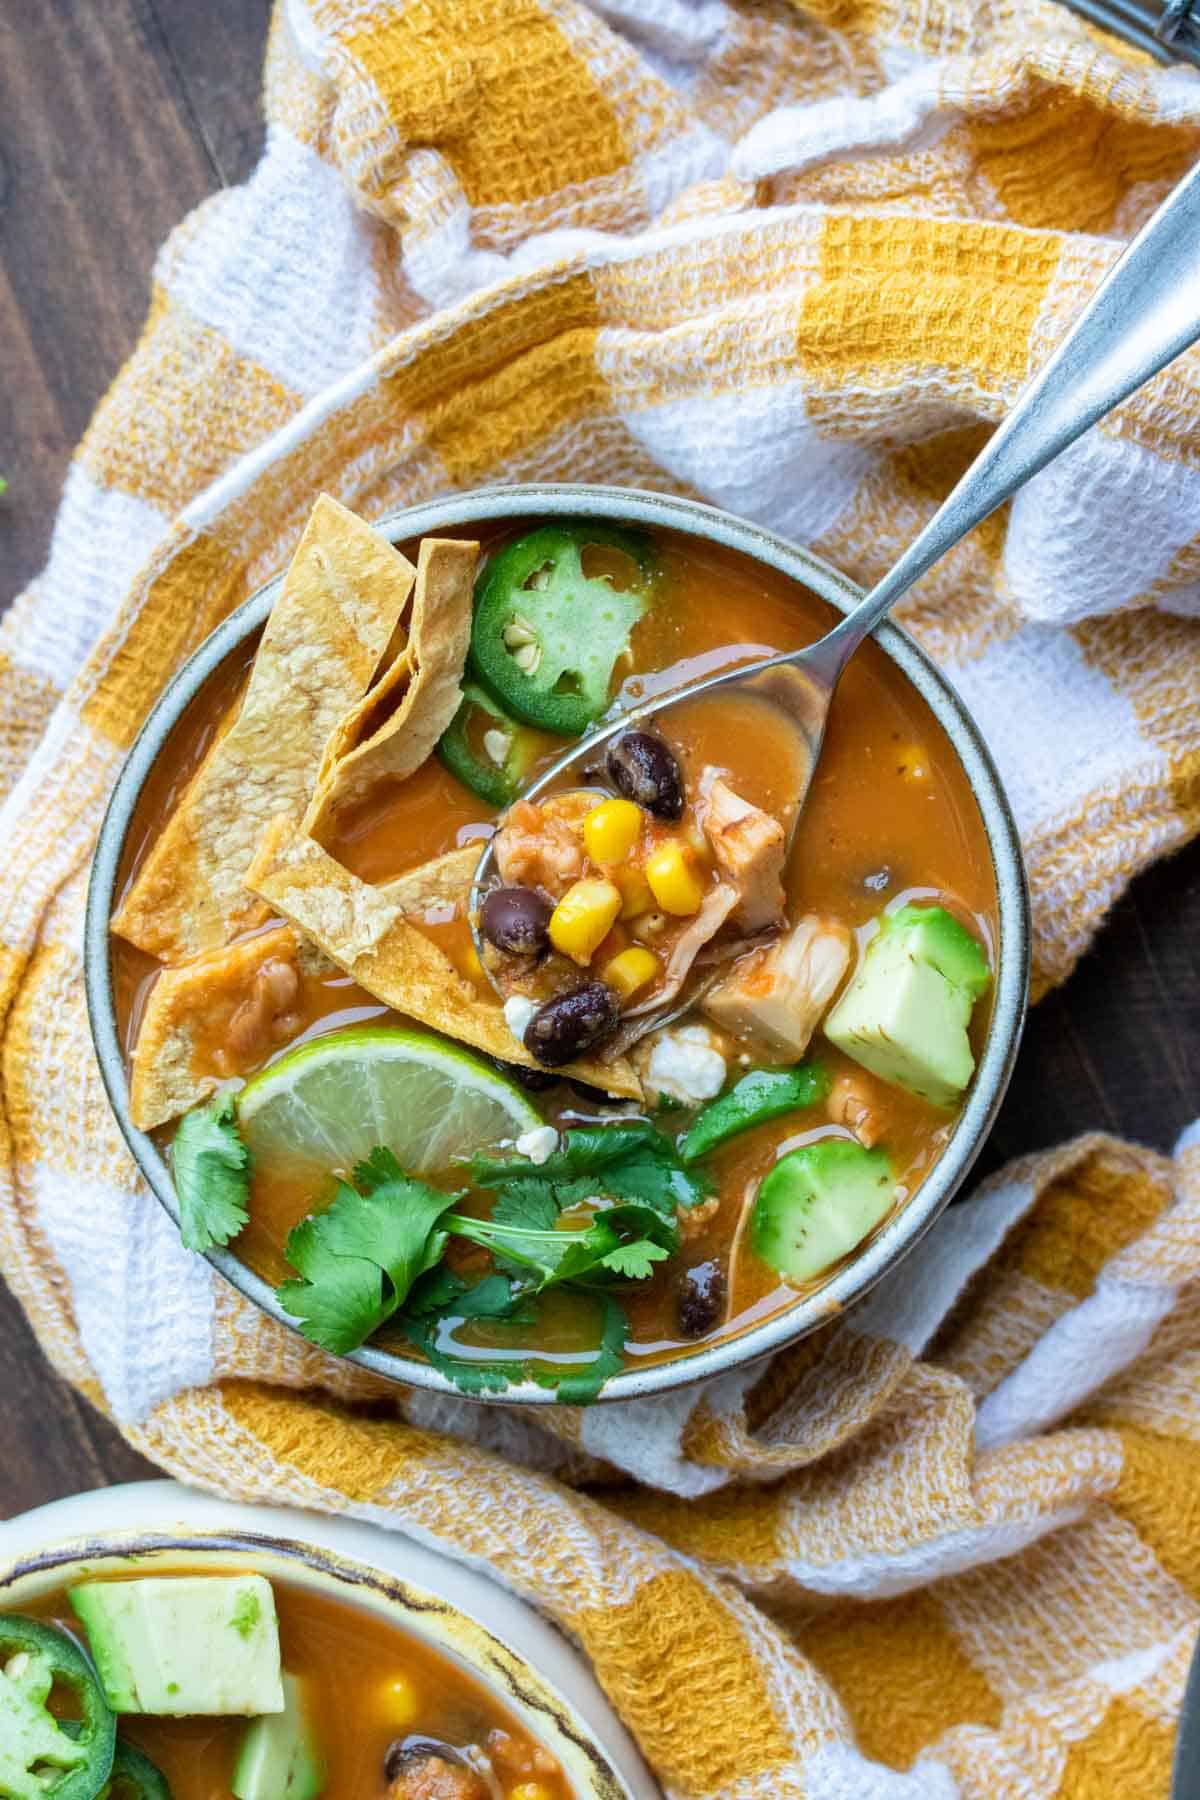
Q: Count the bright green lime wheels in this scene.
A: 1